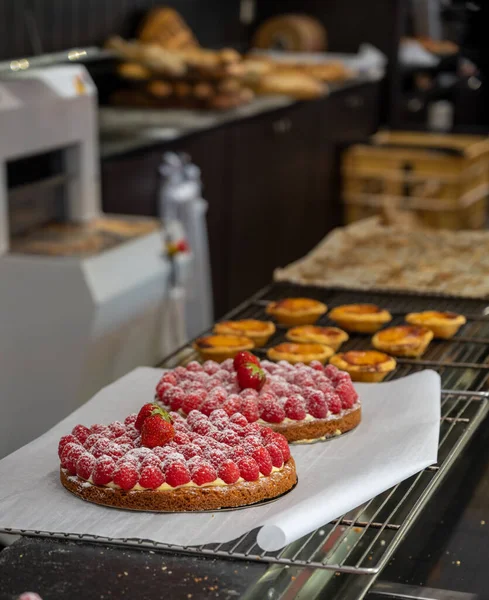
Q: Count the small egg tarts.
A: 9